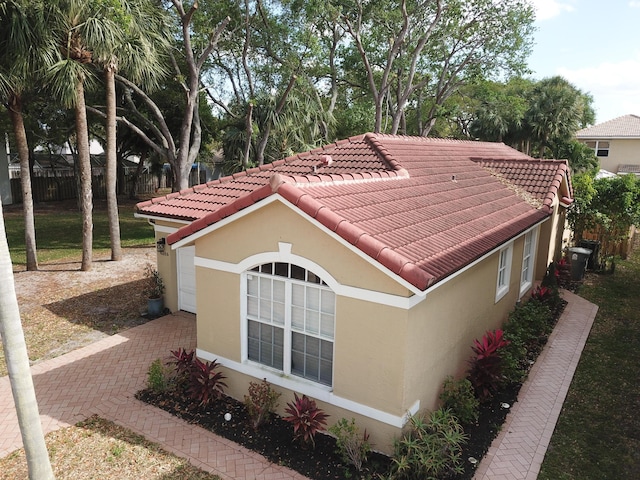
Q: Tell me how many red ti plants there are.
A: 6